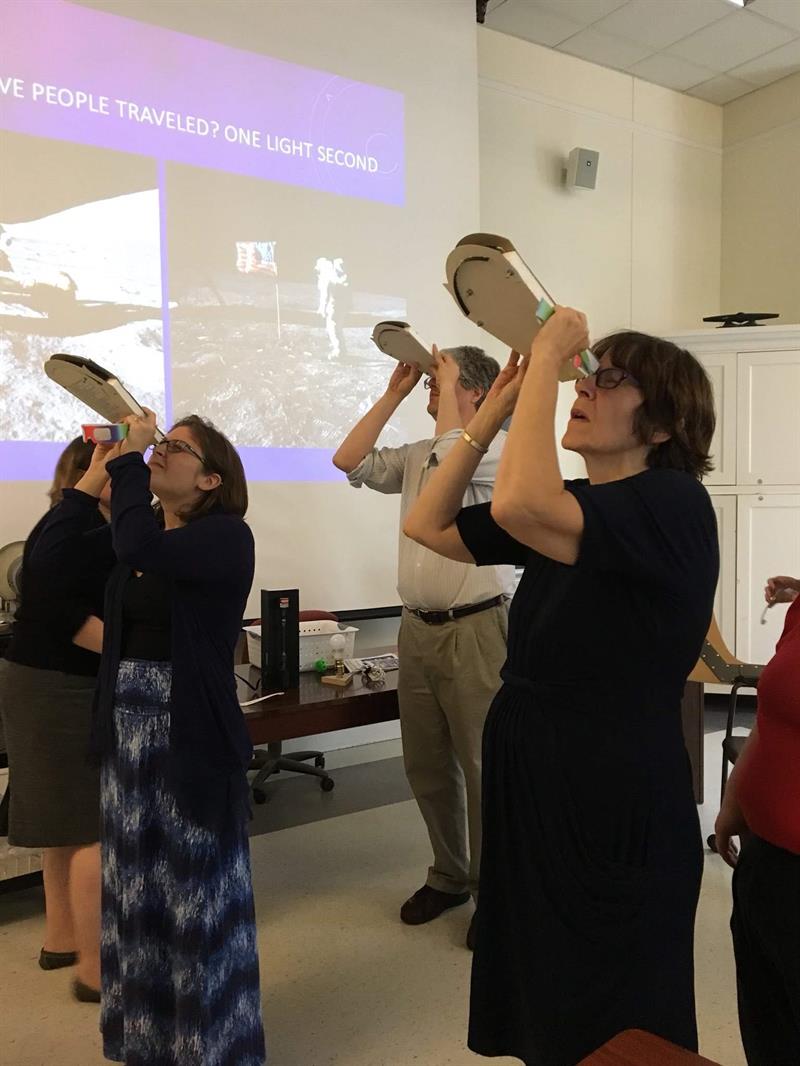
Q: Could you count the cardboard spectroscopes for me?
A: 3